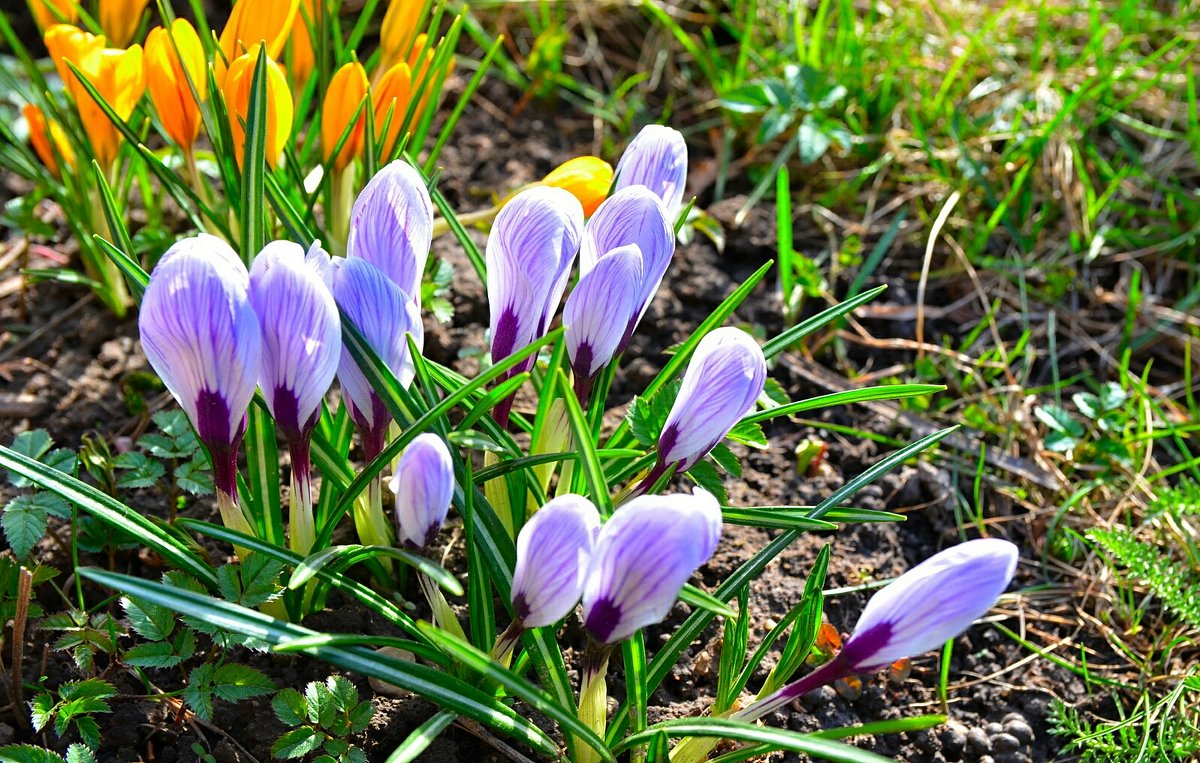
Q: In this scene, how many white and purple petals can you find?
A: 13